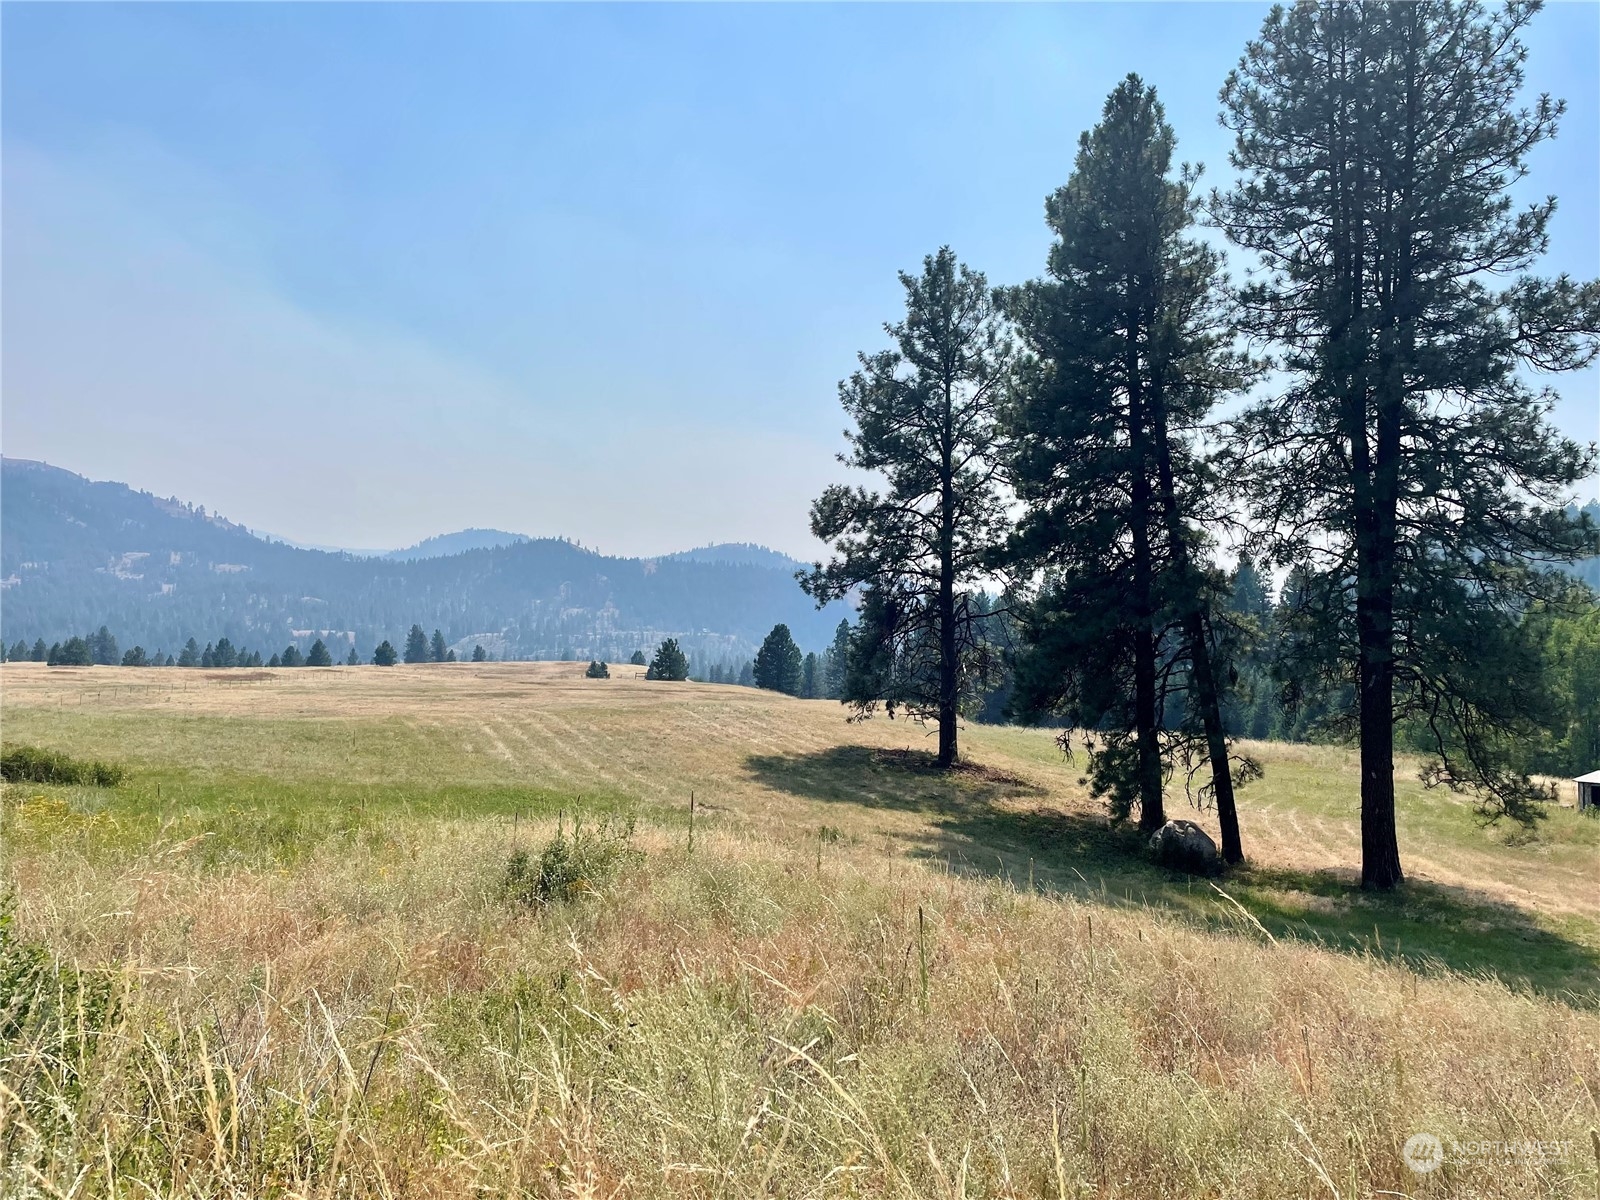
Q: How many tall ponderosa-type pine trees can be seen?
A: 4